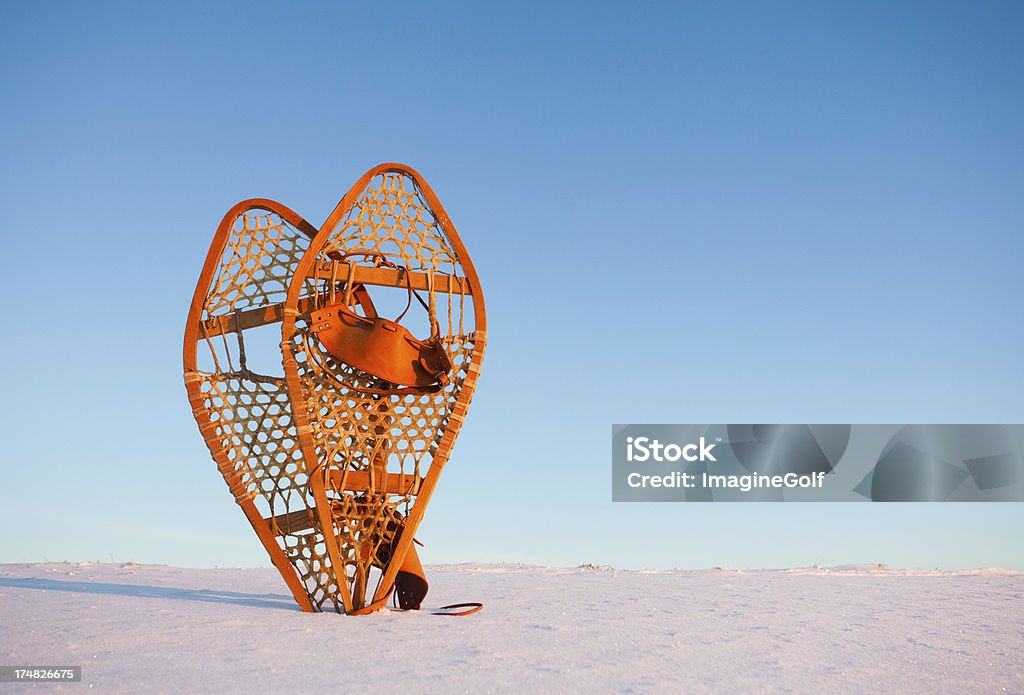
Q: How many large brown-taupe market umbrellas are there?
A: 0